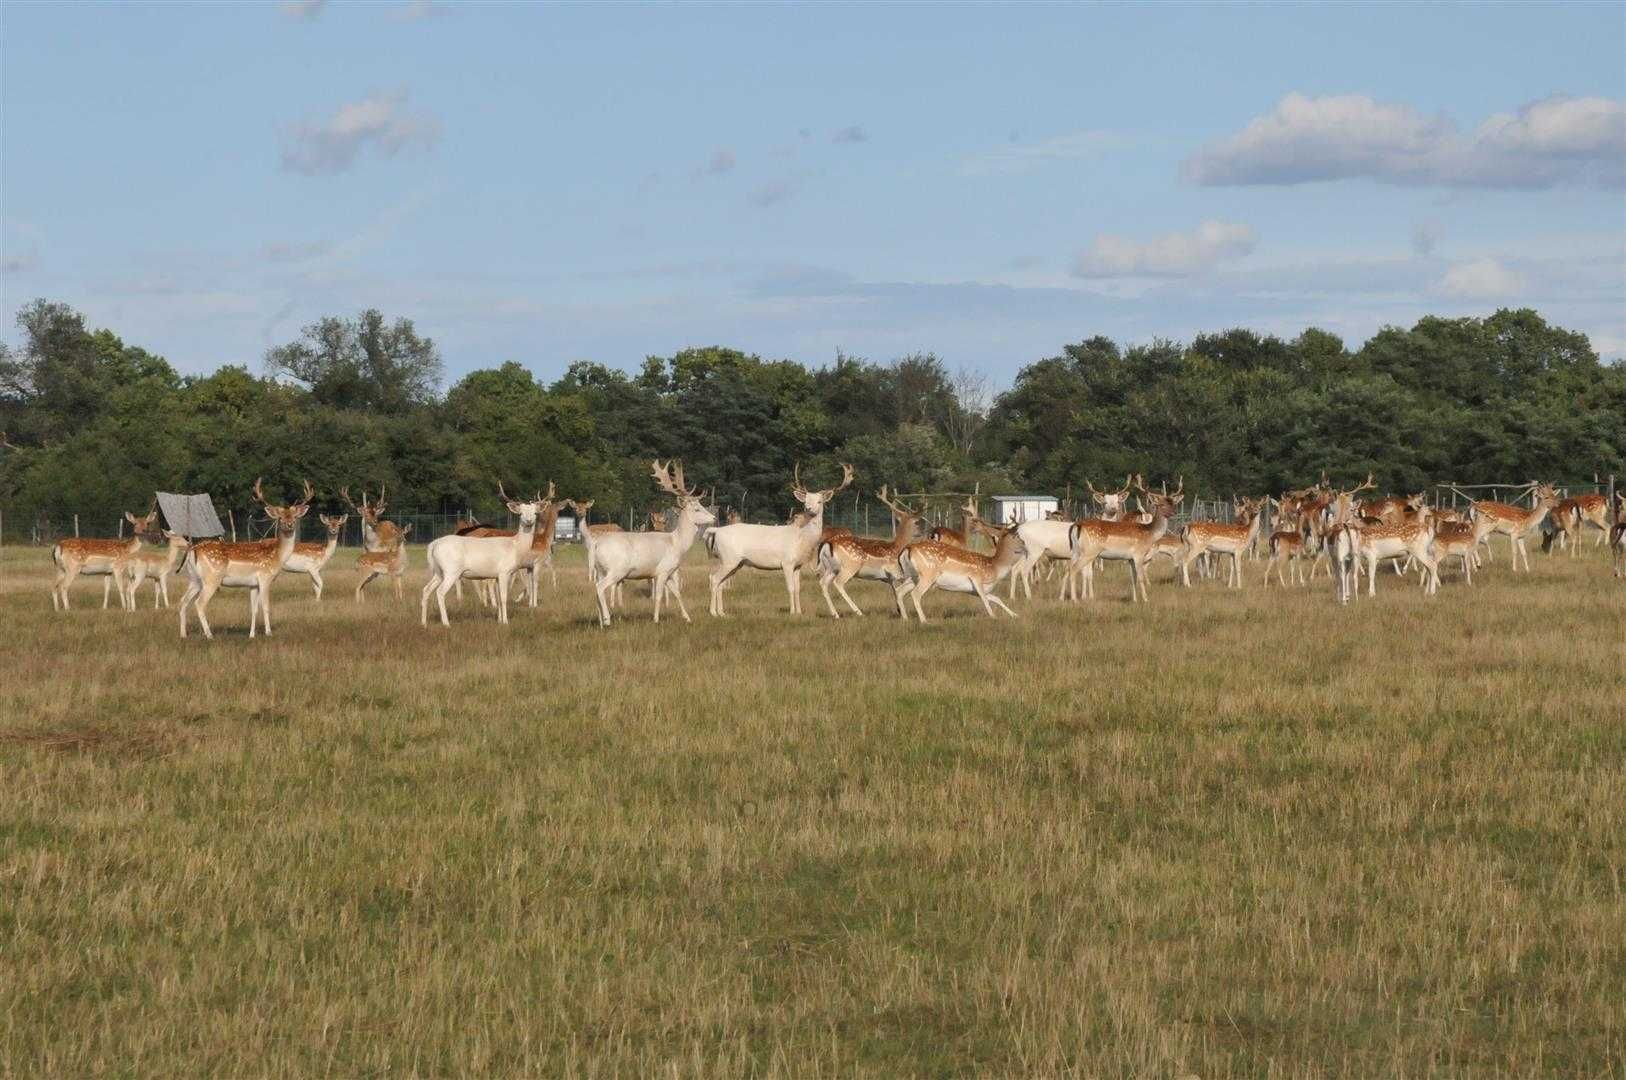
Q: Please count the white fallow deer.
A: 4